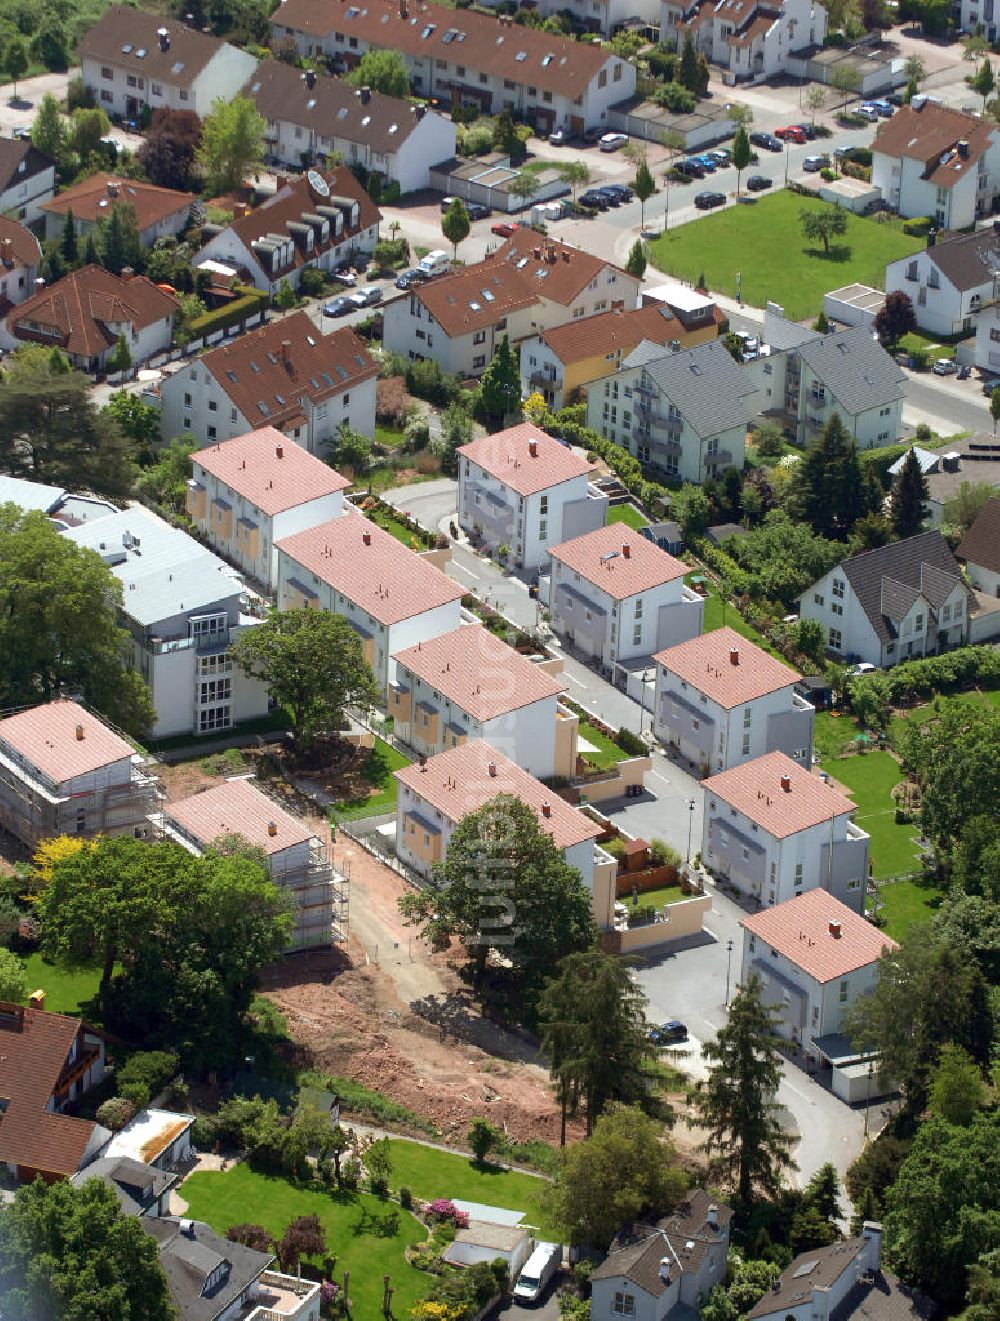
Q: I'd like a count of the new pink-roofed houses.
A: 11